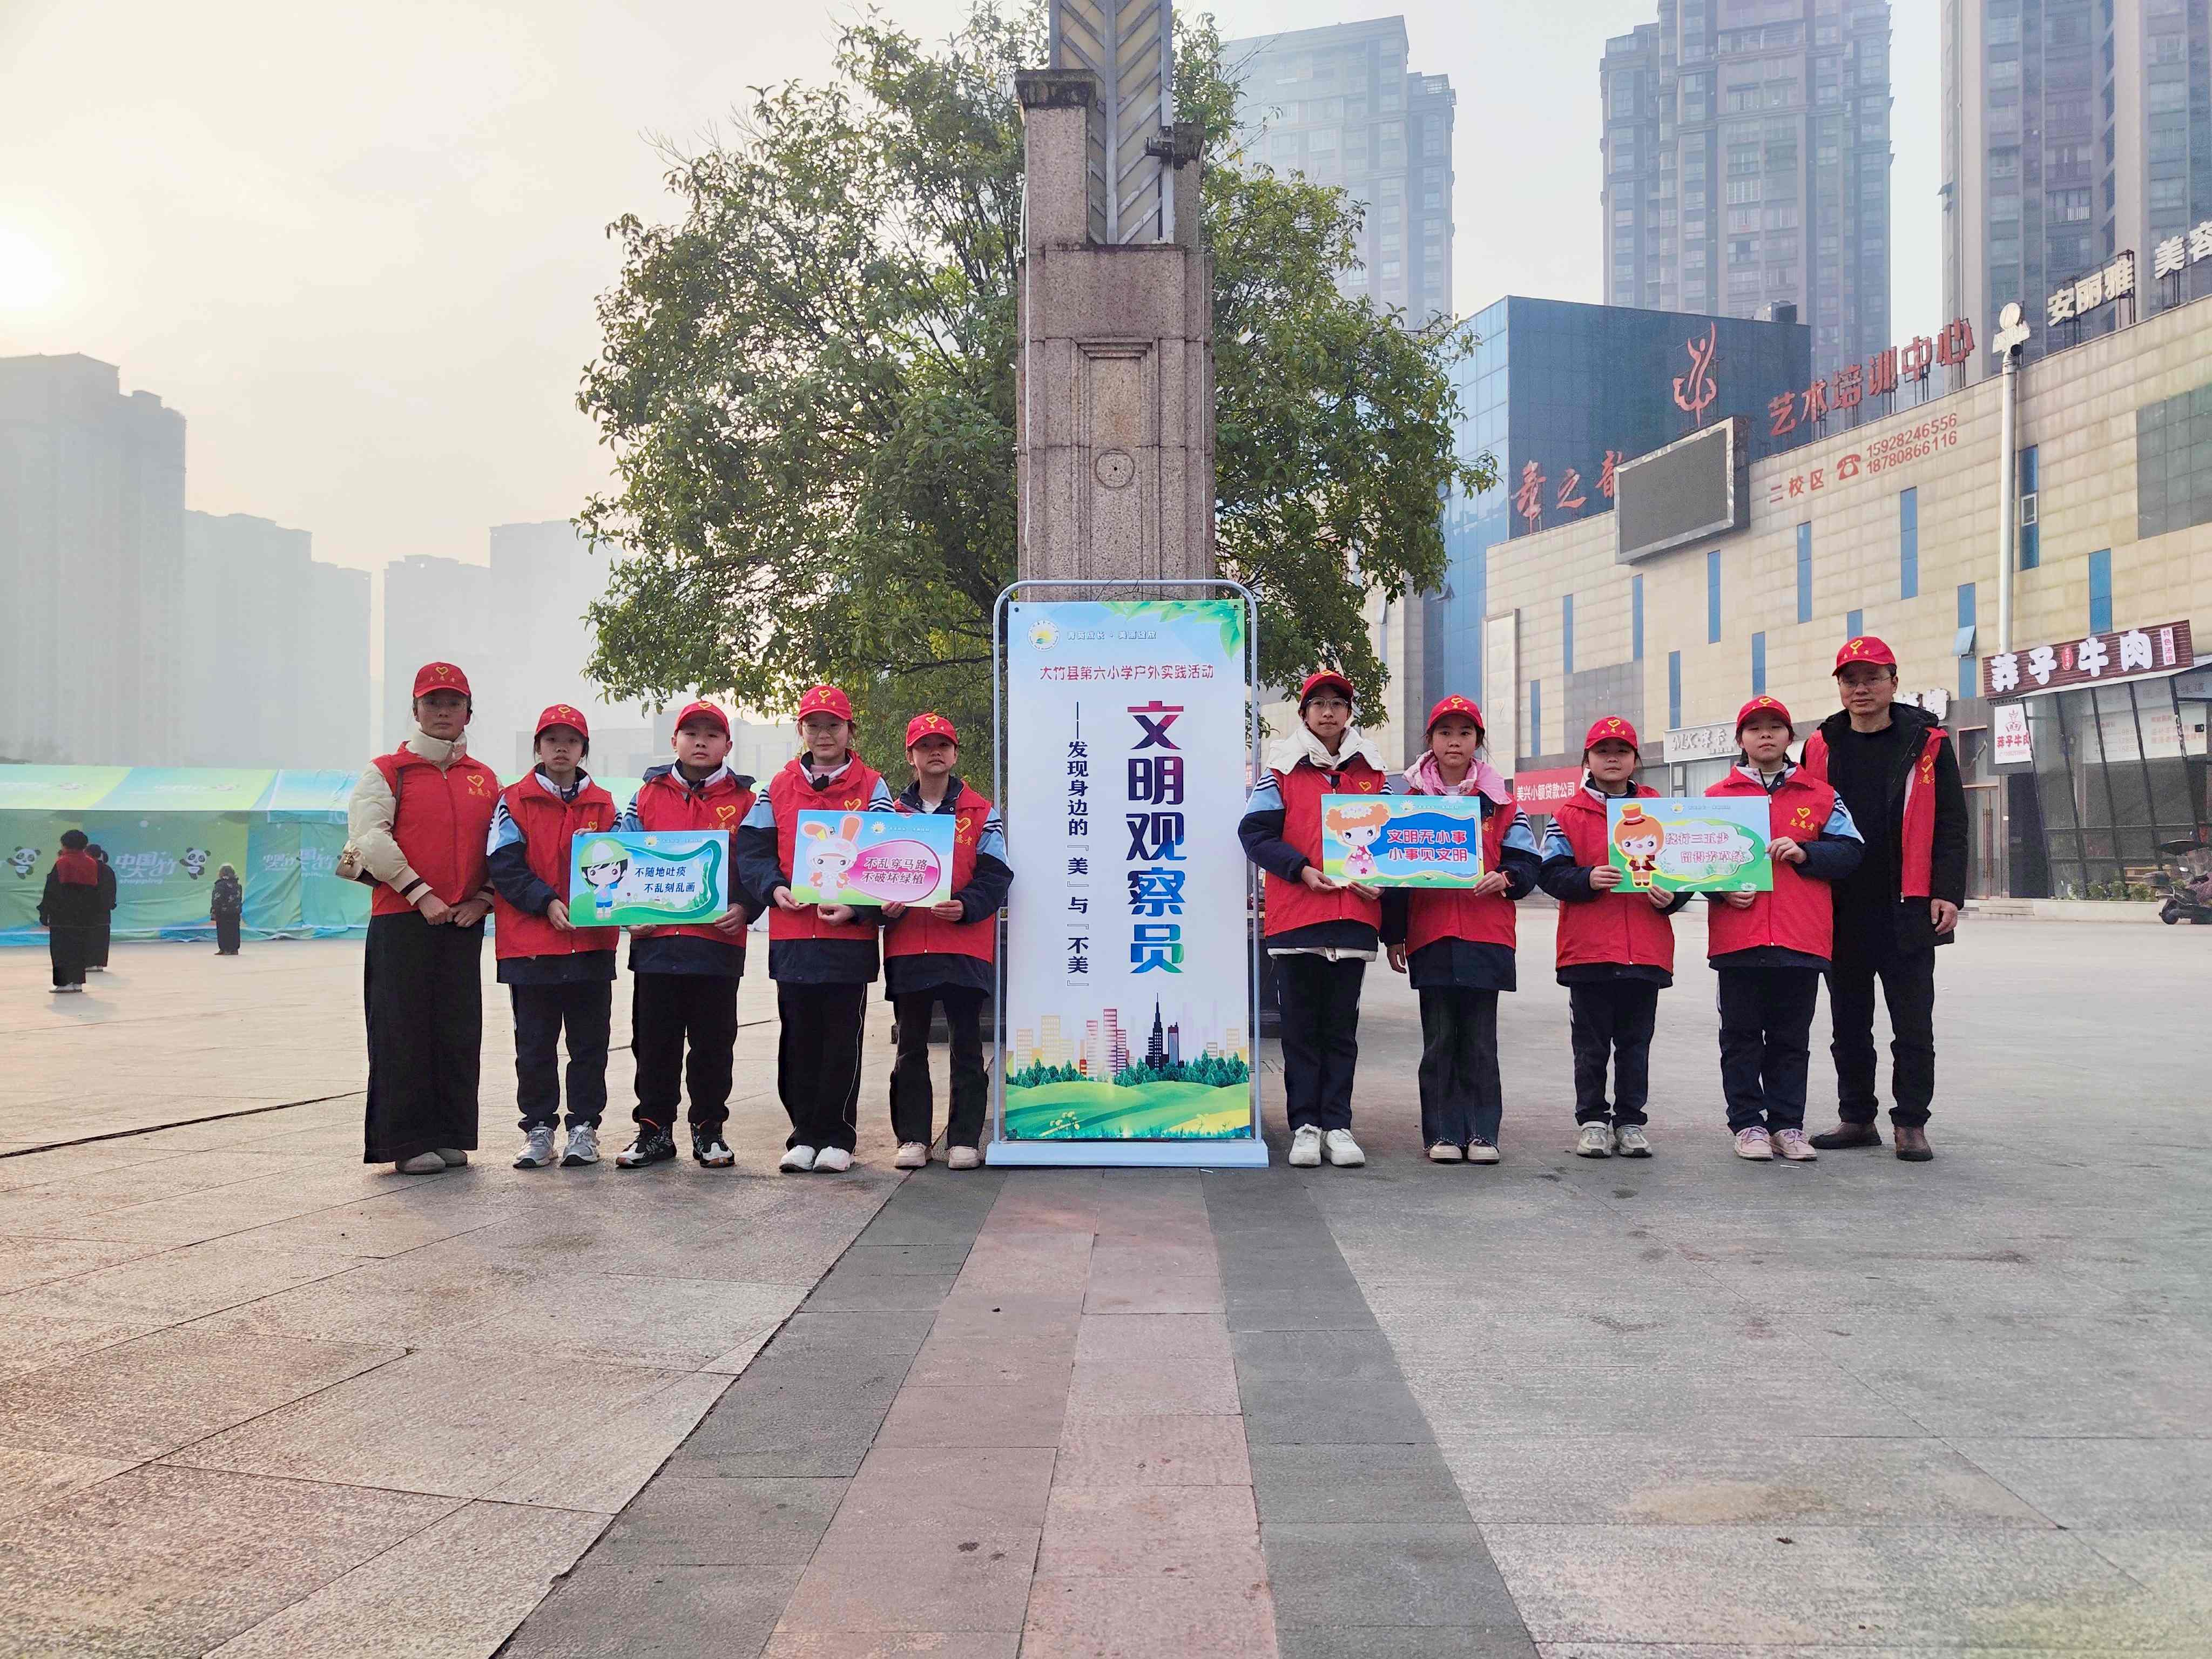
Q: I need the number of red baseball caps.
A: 10